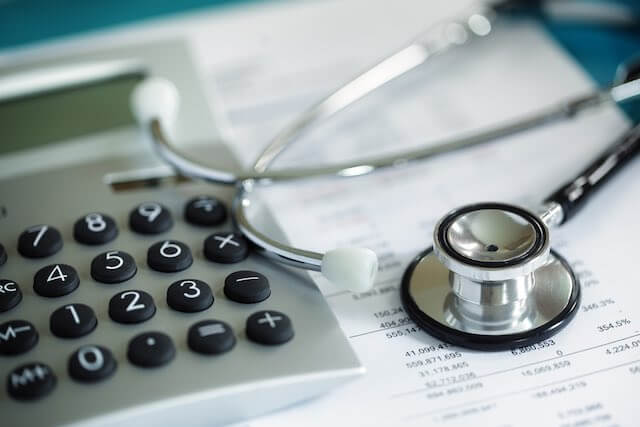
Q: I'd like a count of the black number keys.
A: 10